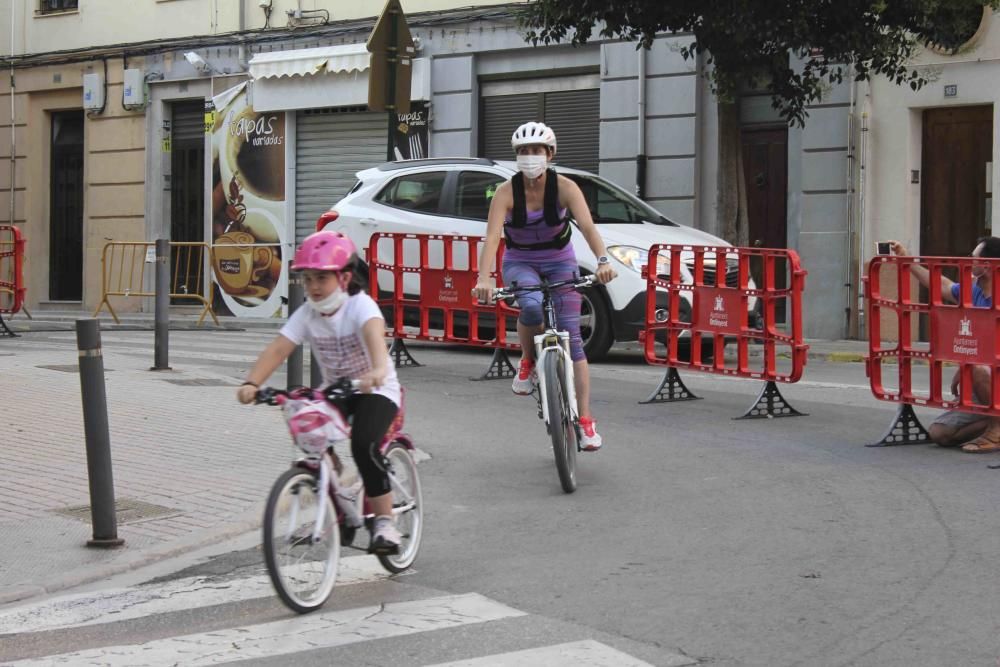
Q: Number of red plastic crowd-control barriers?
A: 4